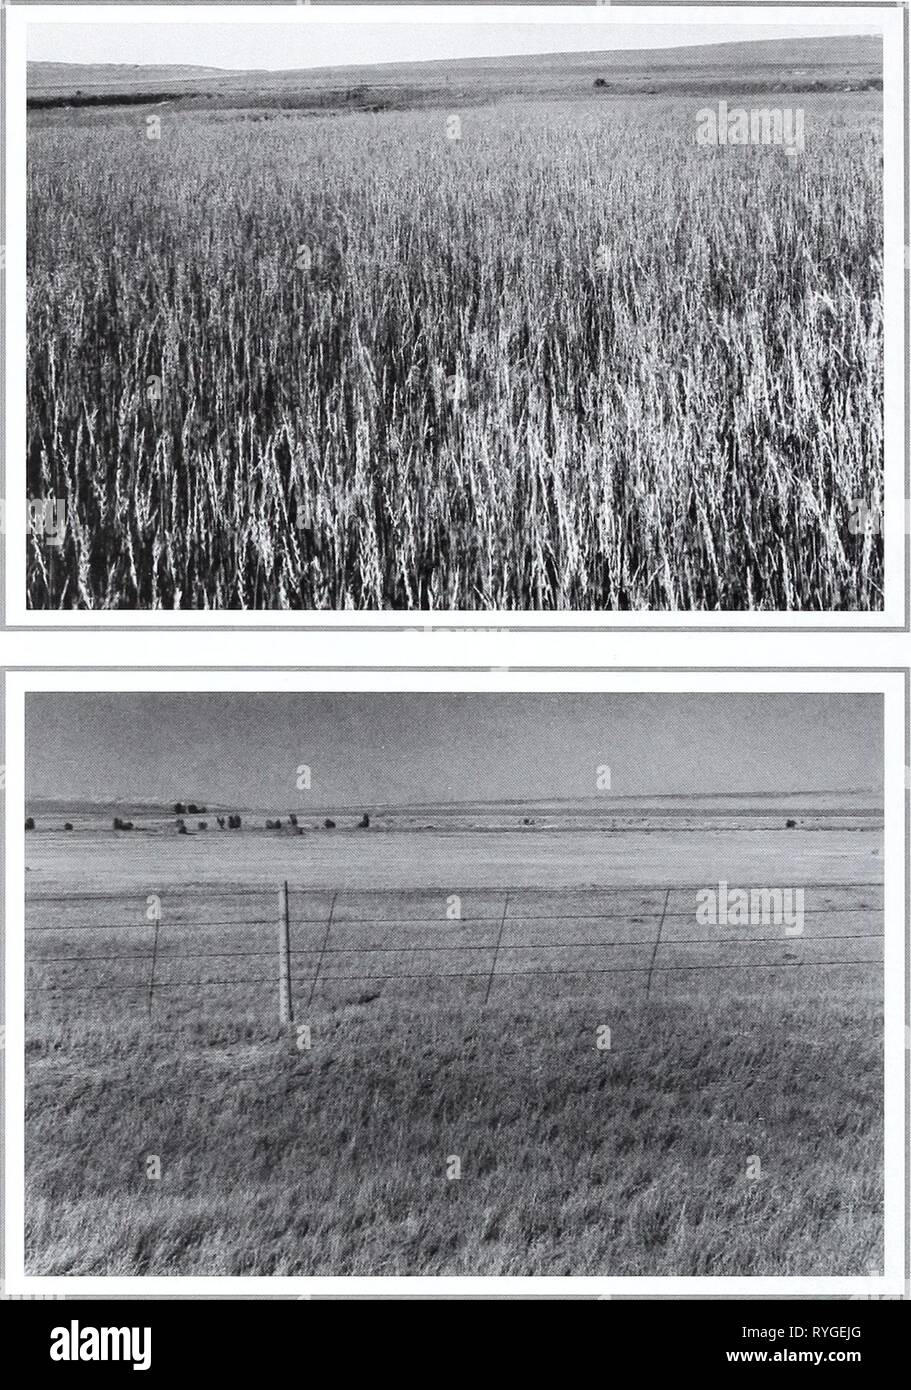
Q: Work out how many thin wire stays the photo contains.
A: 4